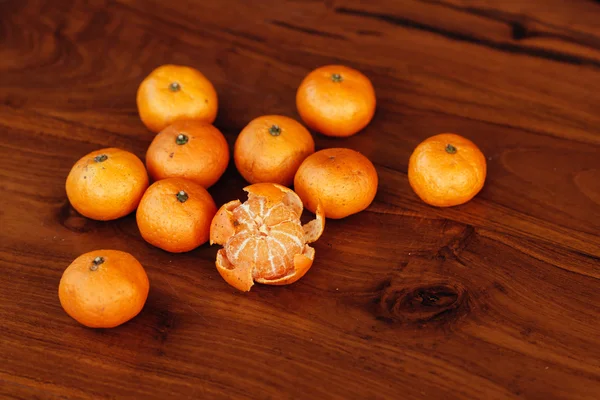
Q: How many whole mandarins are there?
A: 9